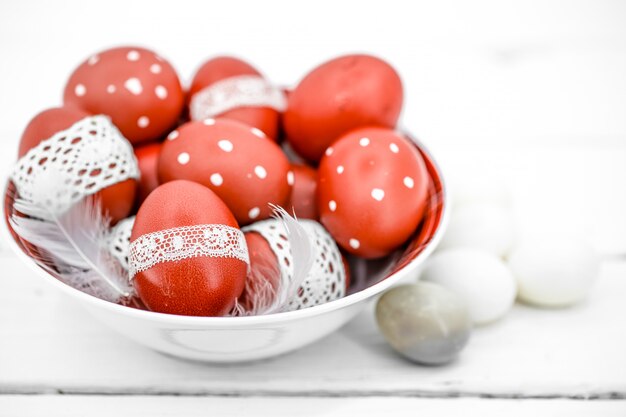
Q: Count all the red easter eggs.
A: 10